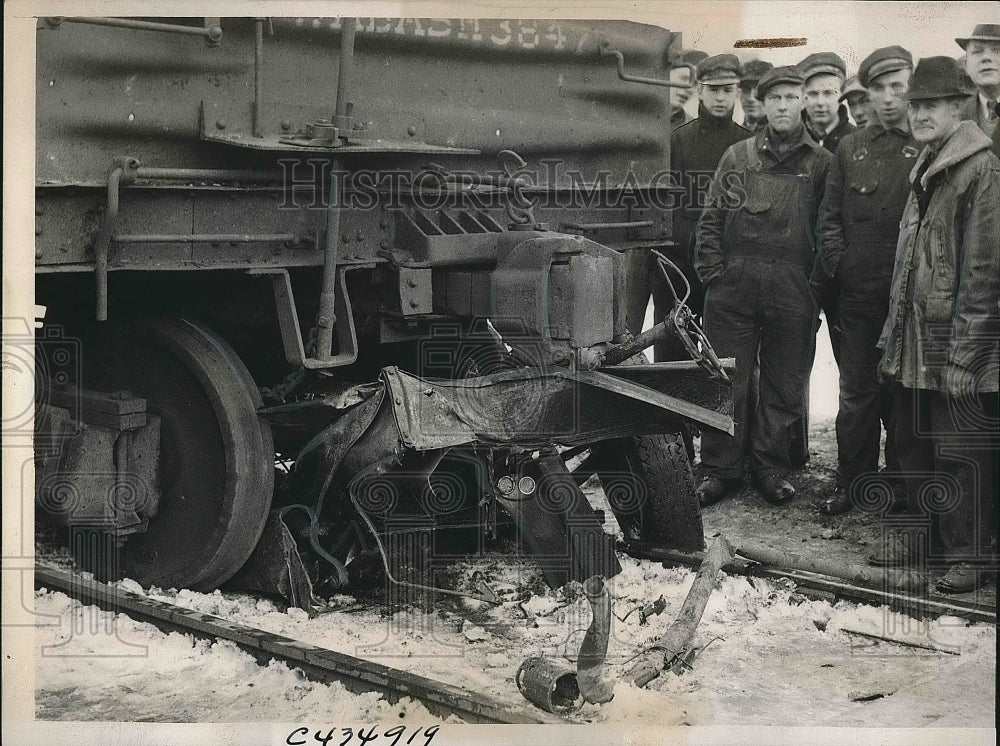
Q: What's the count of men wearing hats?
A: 9